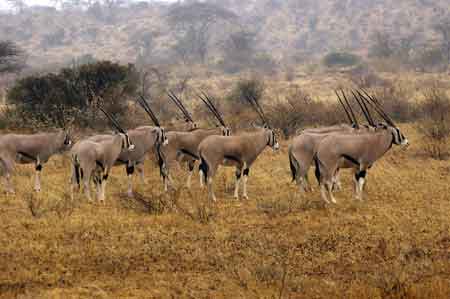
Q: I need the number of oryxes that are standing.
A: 9